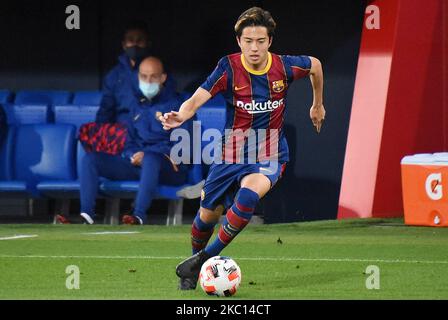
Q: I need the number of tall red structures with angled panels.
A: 1